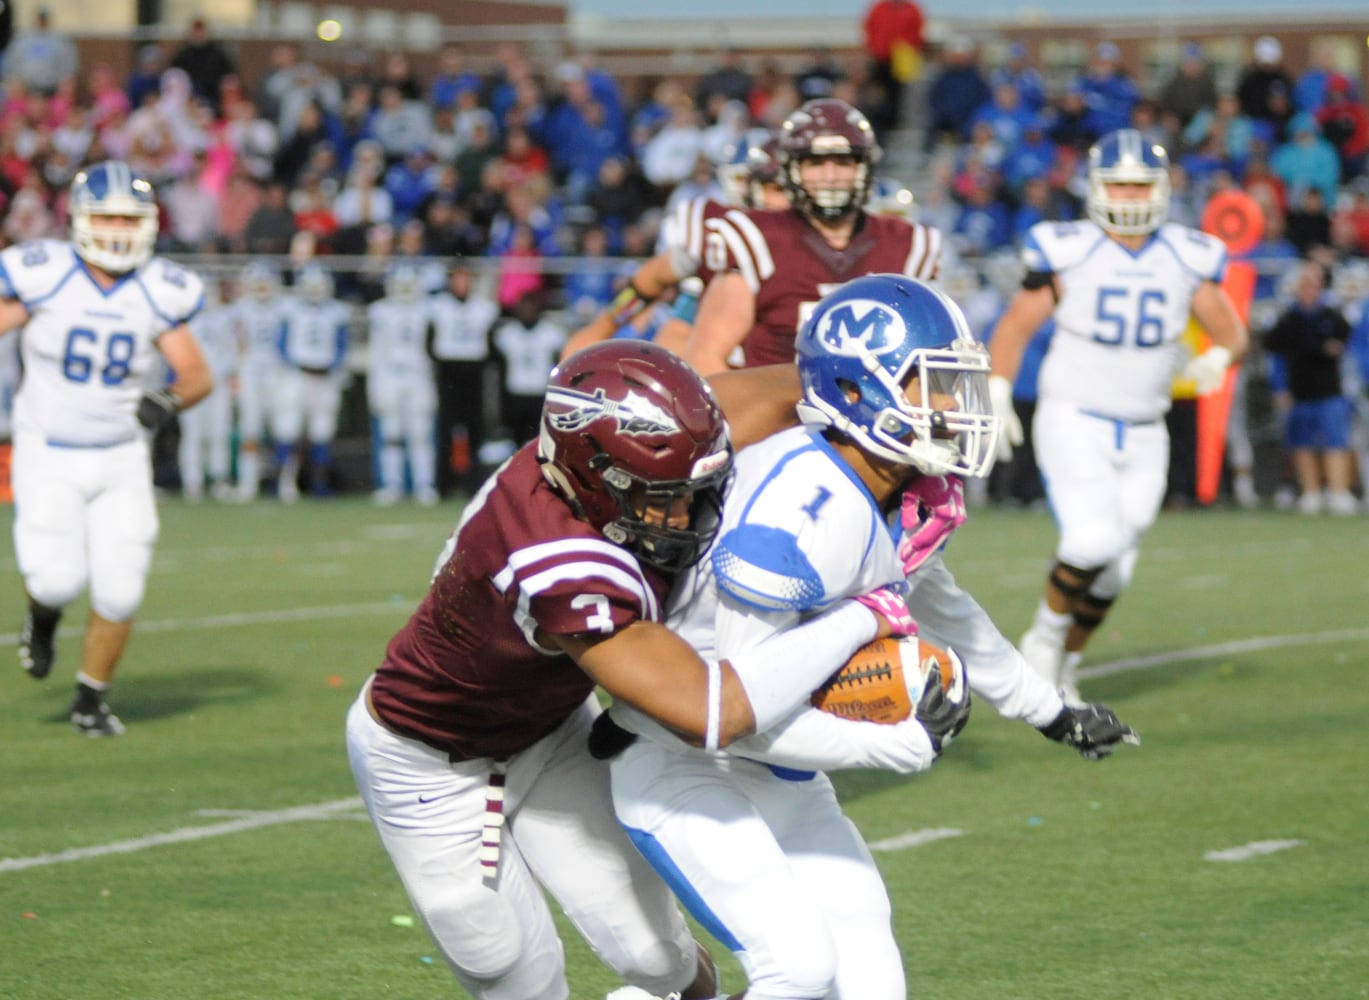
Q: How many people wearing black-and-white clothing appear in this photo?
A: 2